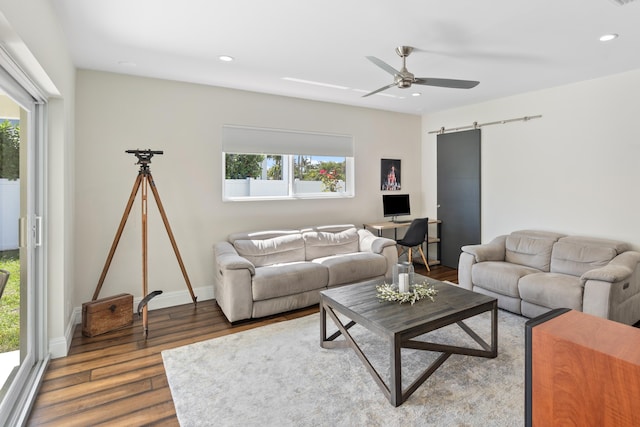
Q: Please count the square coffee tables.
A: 1